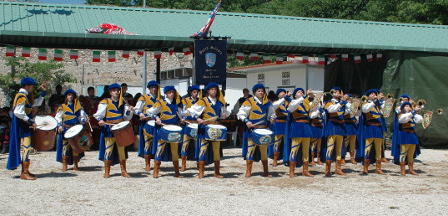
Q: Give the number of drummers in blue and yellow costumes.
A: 8